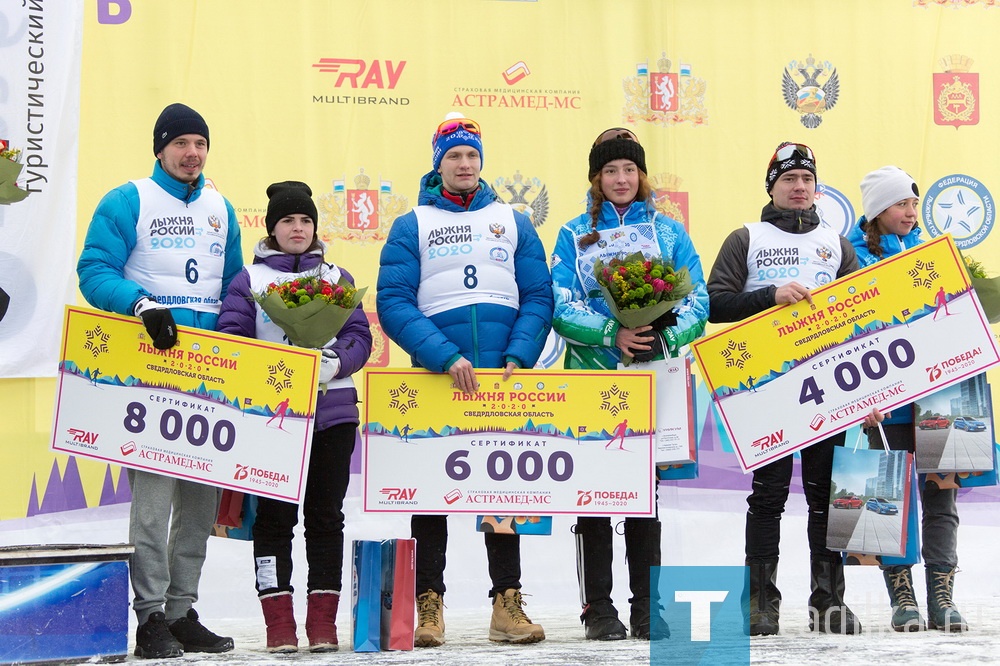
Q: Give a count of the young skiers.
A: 6